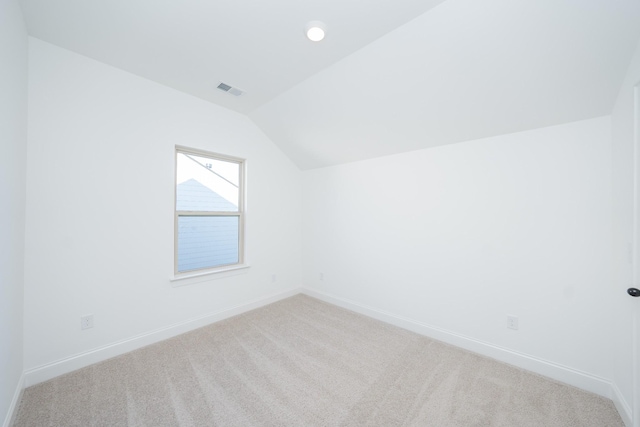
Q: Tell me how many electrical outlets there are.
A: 4